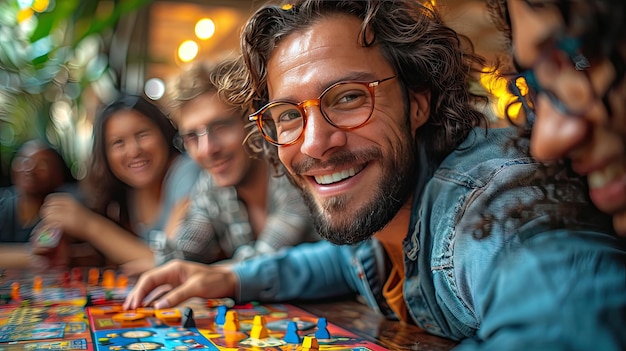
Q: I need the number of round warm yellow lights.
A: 2